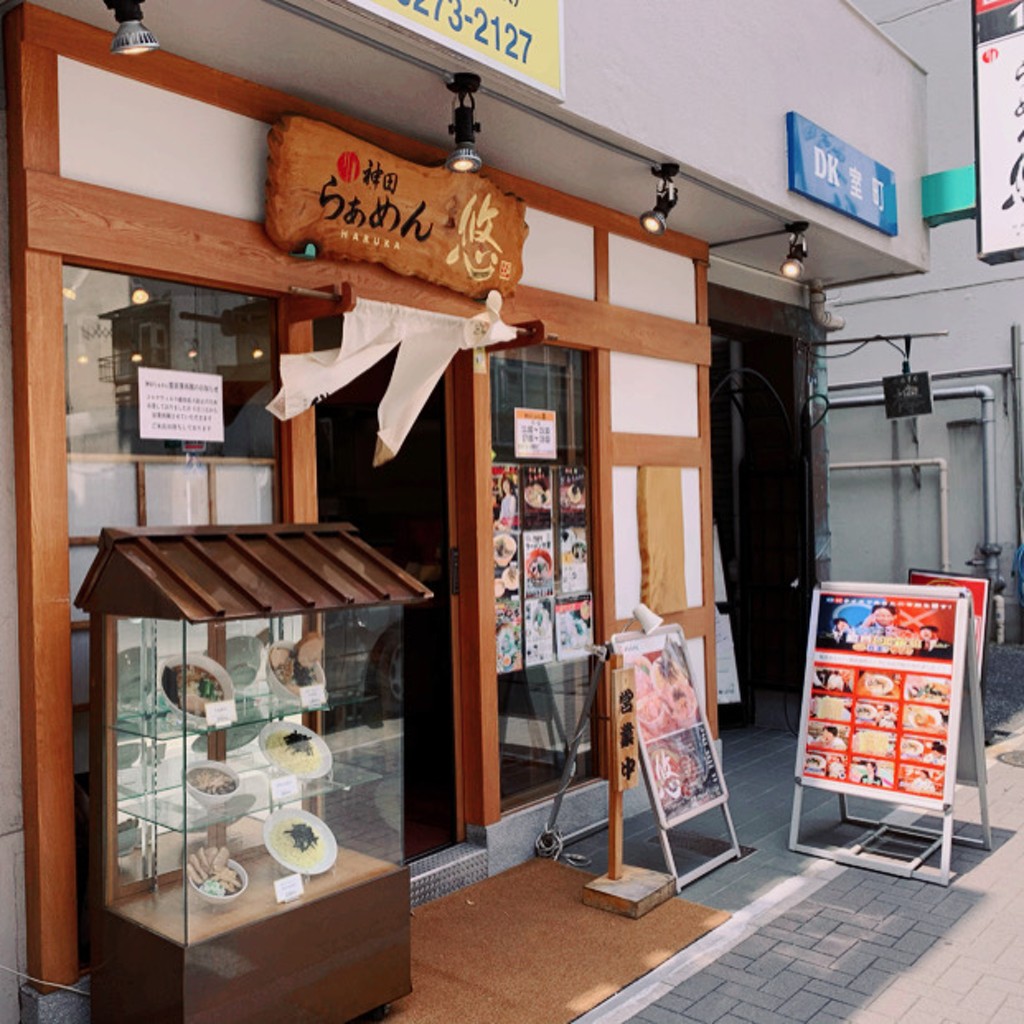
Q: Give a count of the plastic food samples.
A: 6